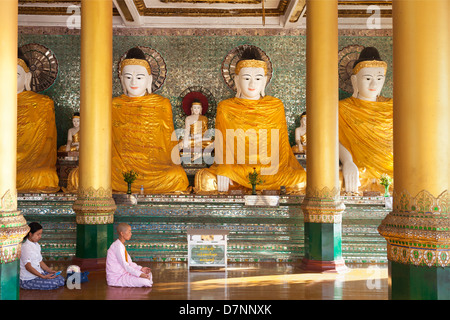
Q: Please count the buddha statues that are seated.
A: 7